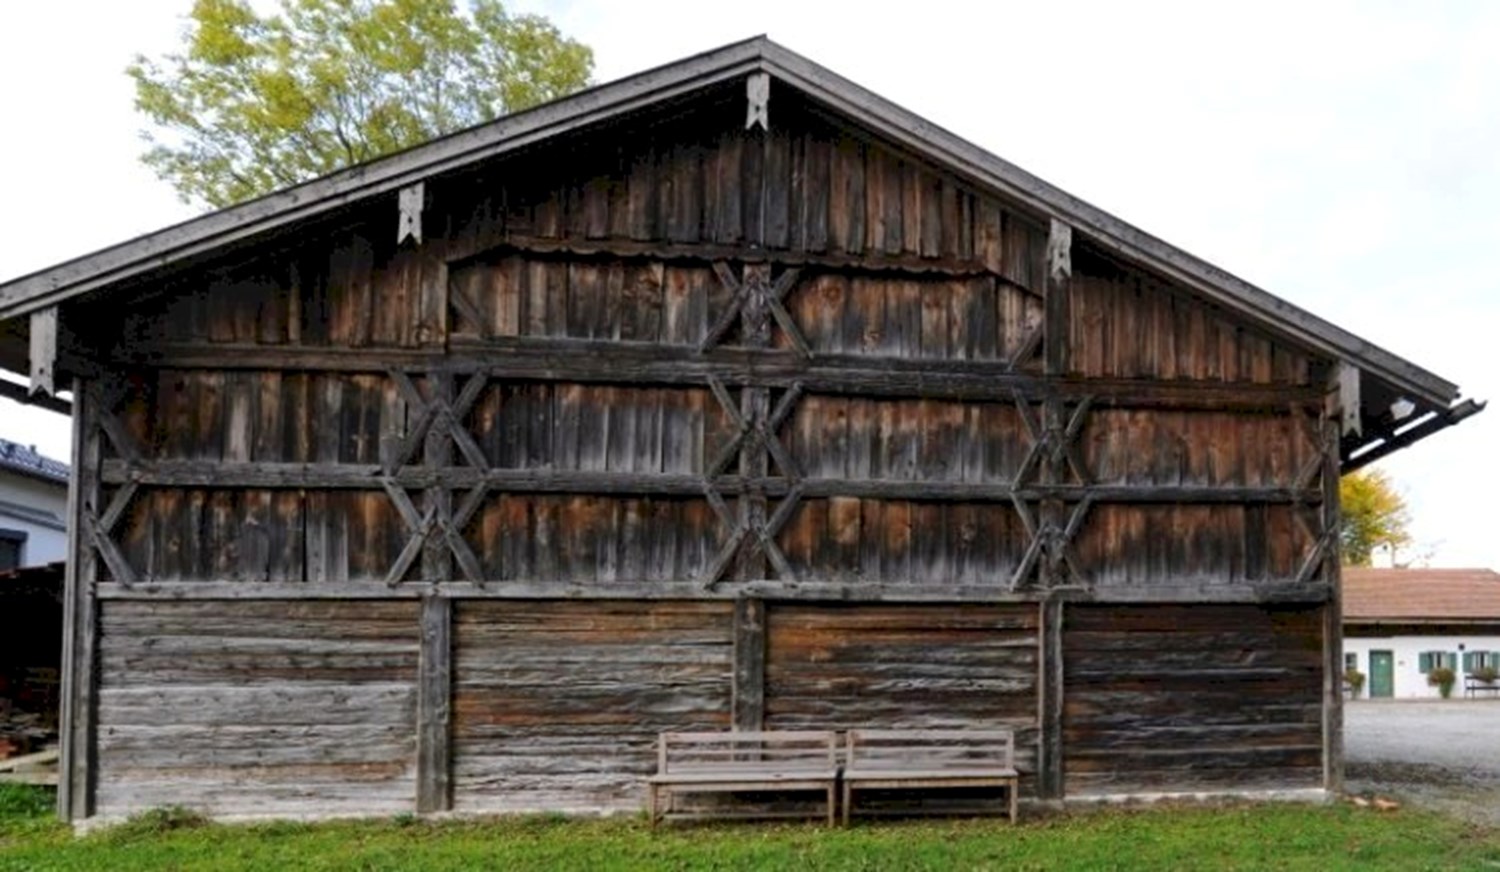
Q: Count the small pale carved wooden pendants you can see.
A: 5